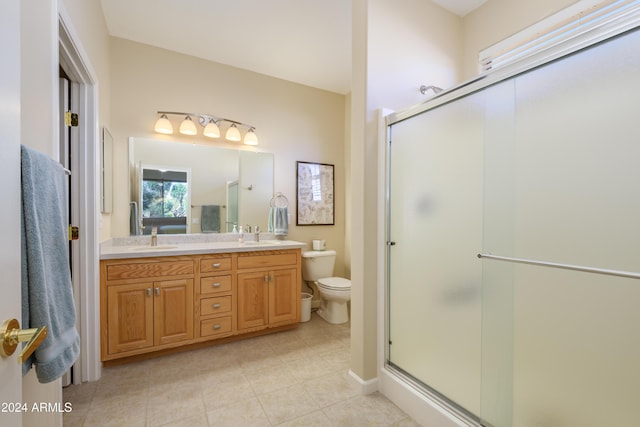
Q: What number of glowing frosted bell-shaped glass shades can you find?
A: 5